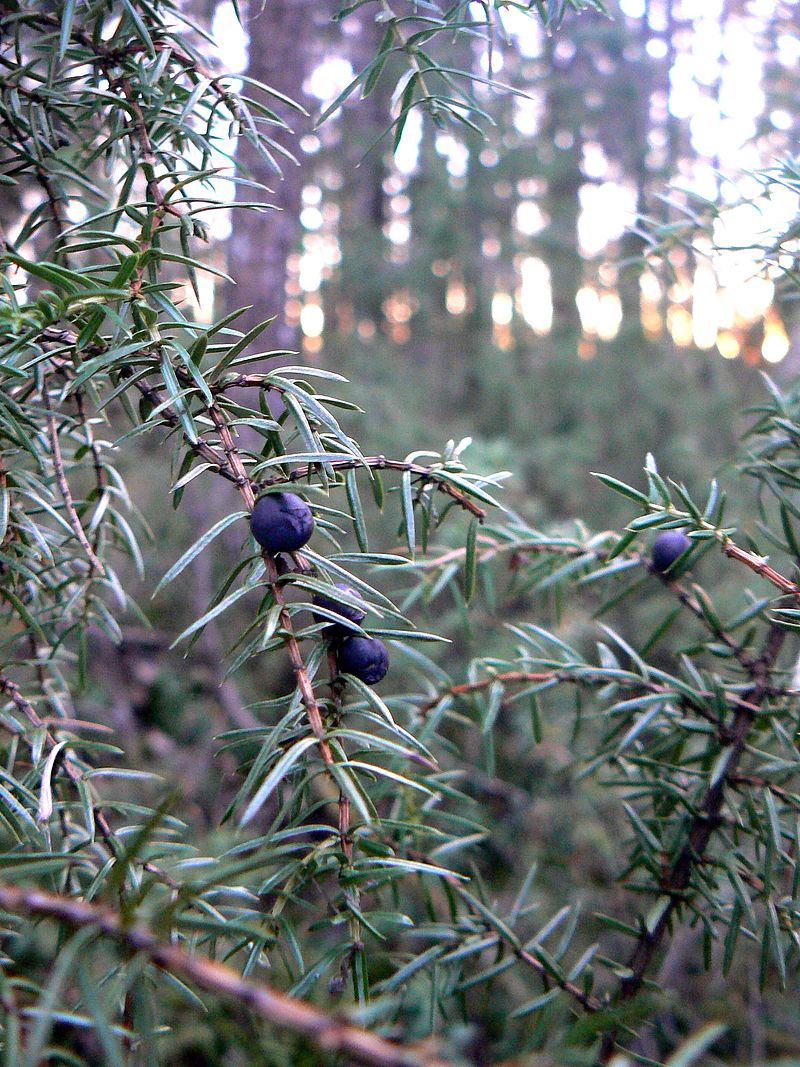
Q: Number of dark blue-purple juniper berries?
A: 4